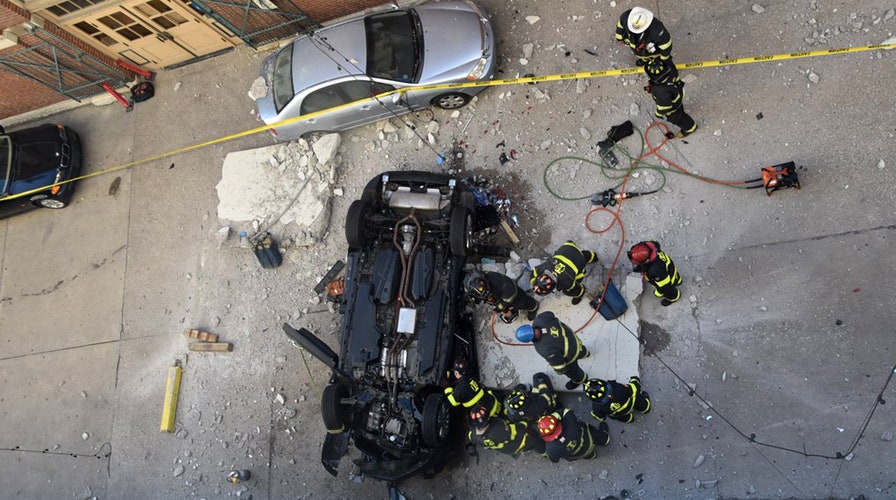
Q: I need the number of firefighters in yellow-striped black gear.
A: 11